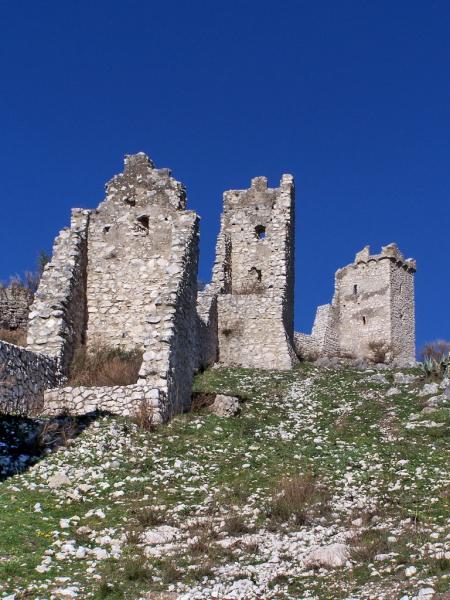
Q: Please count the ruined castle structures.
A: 3